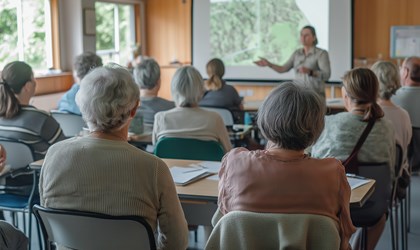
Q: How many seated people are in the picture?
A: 10